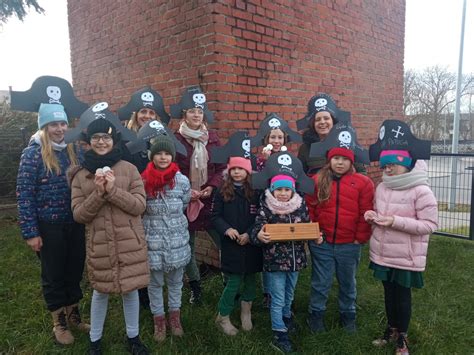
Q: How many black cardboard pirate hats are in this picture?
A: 11